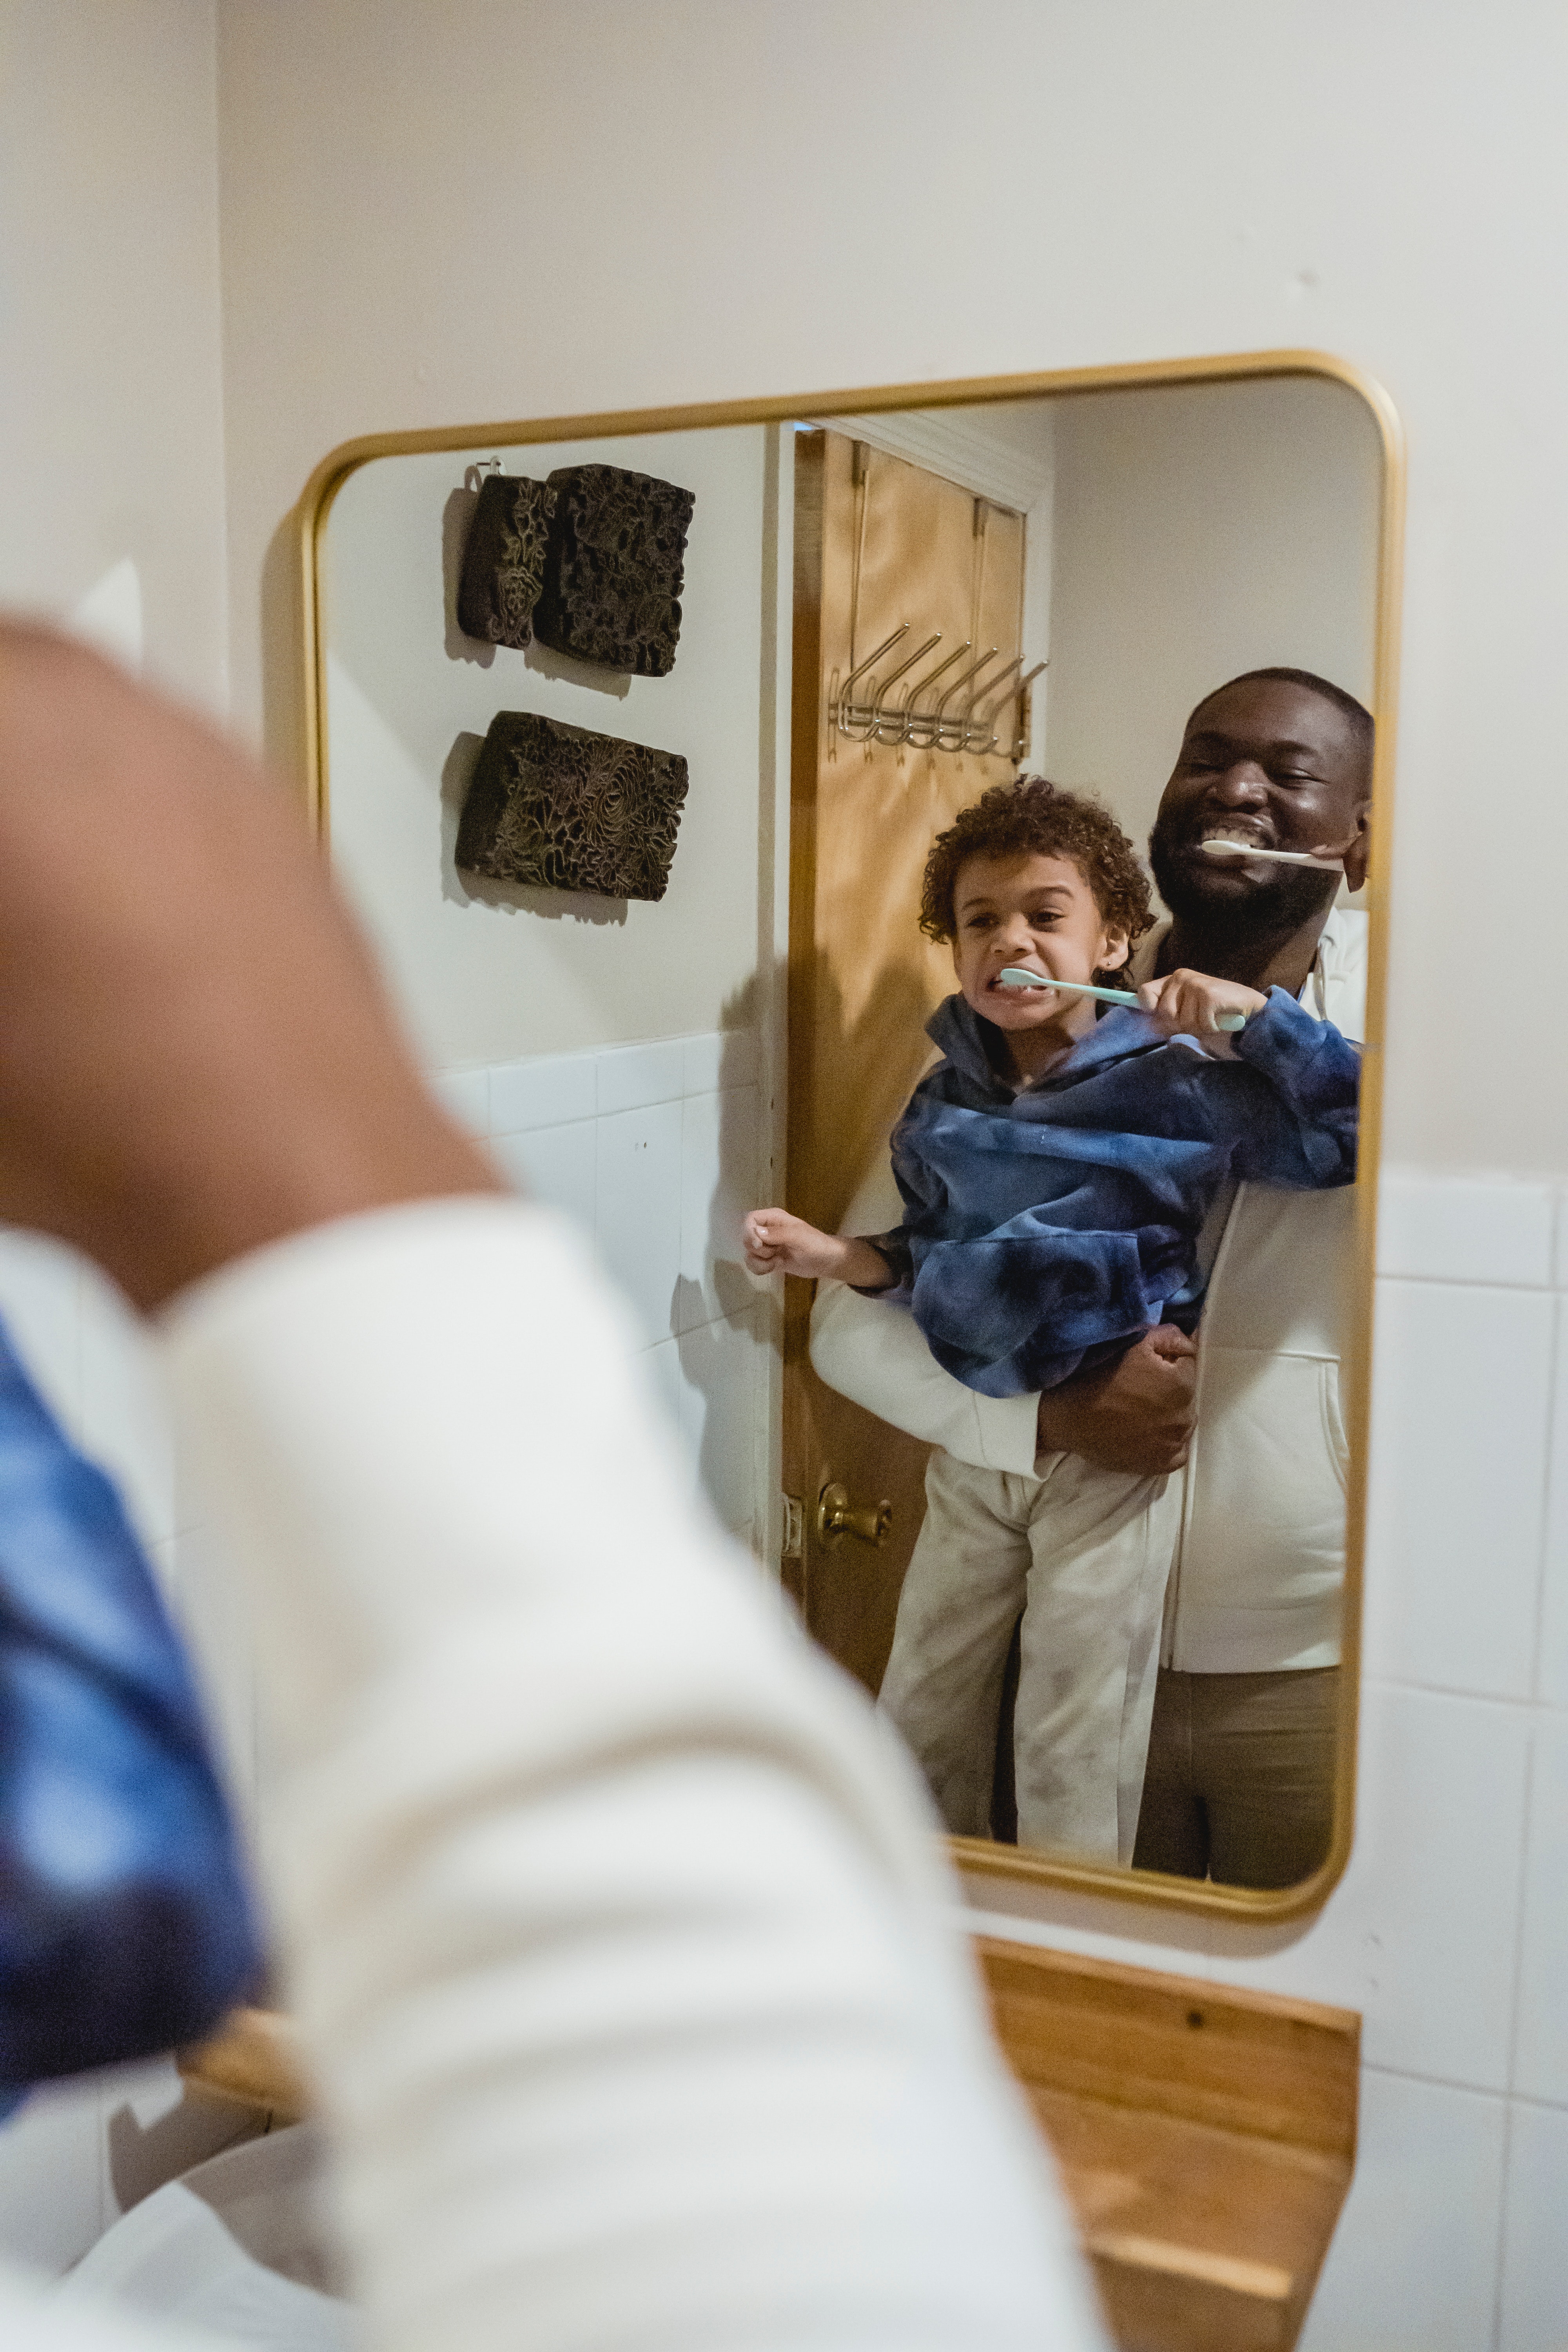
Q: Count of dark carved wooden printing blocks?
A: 3